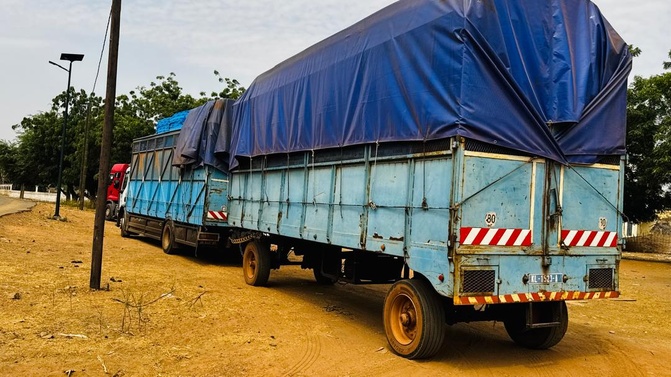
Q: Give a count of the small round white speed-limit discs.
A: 2